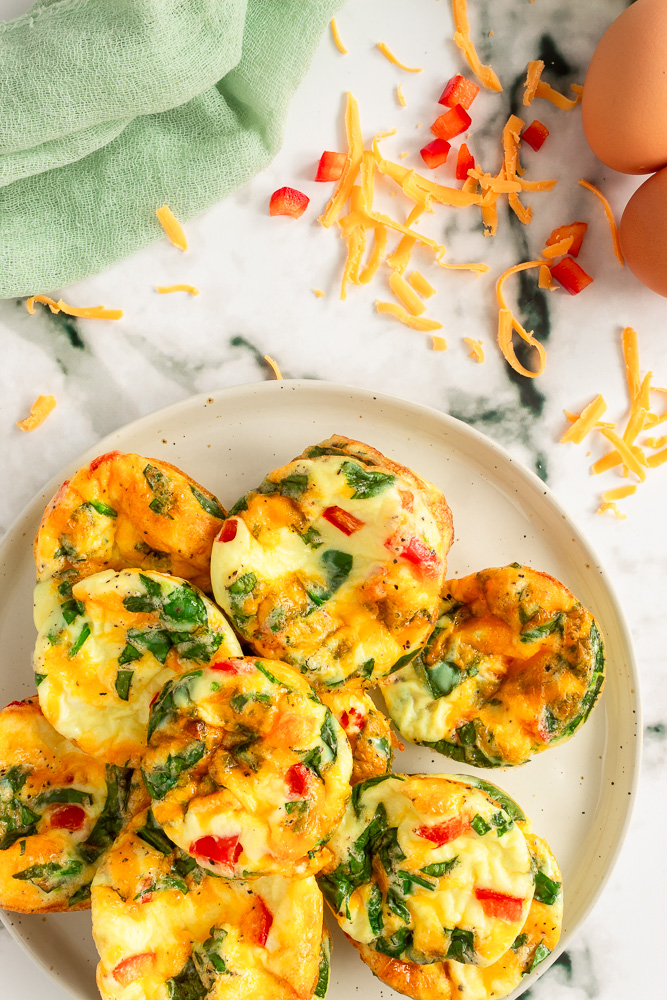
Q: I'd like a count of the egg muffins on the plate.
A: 10